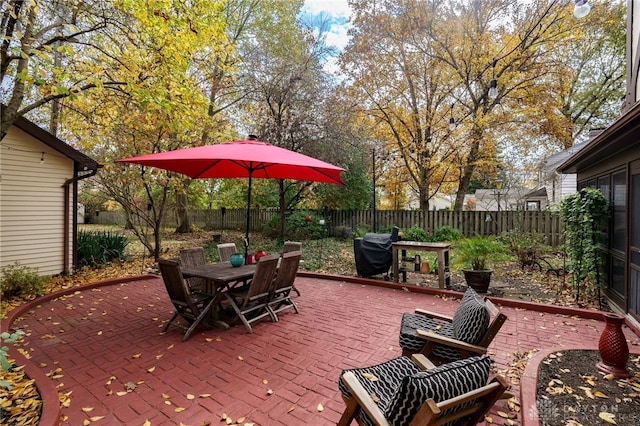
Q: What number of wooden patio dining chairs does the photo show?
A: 6